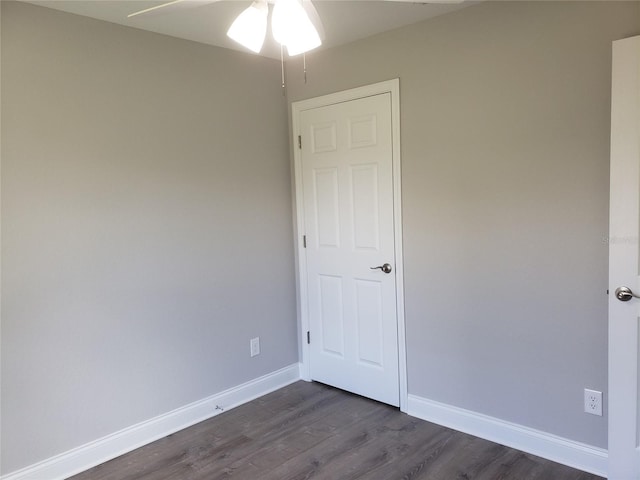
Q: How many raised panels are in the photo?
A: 6